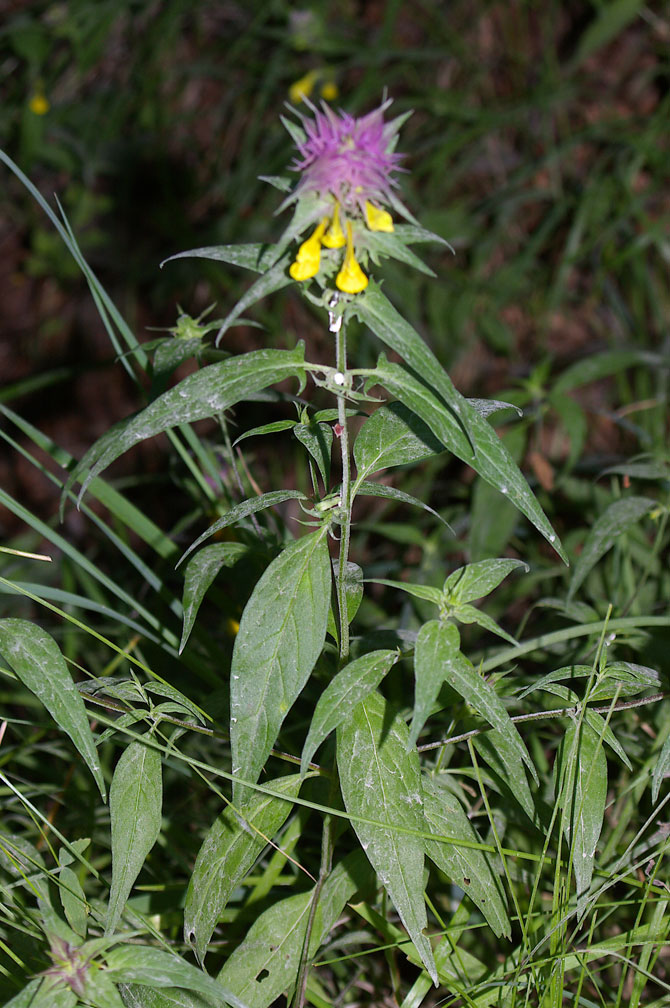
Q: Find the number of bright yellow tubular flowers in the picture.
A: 4